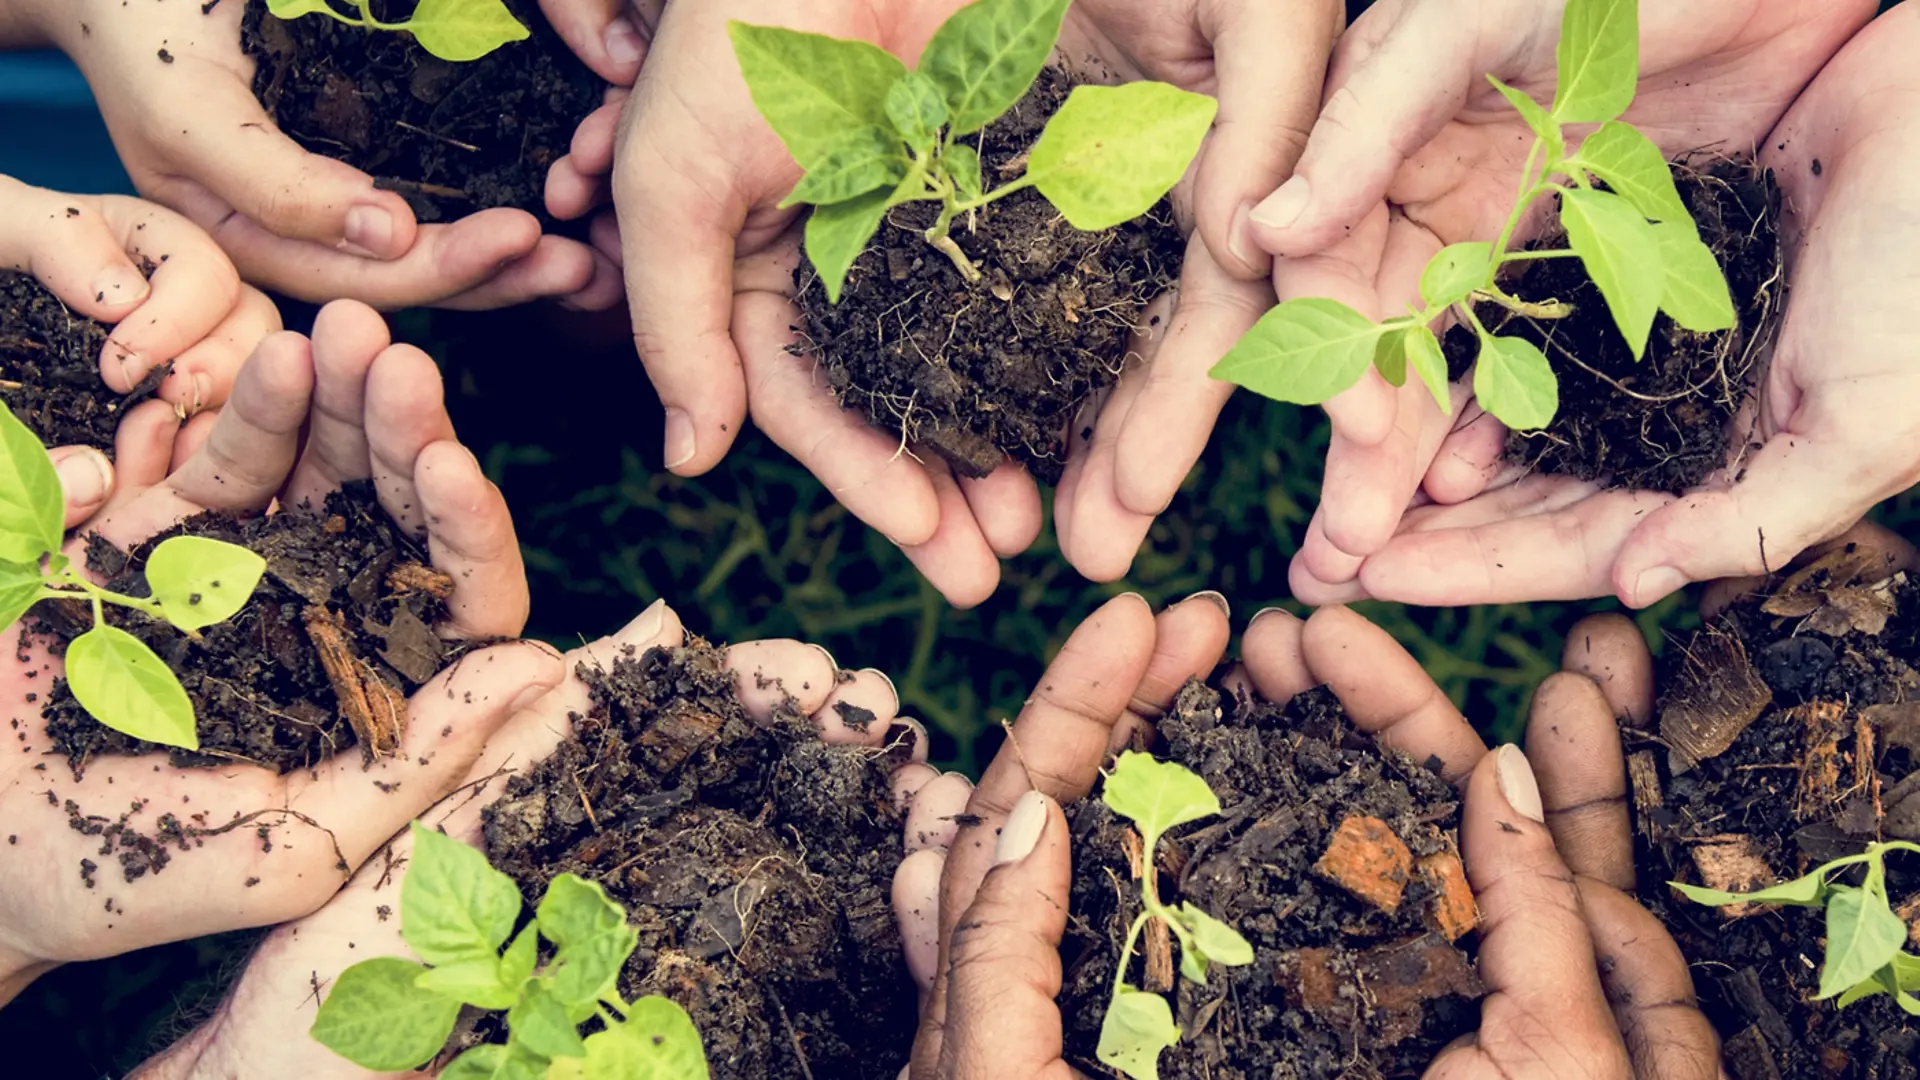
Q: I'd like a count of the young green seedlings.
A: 7